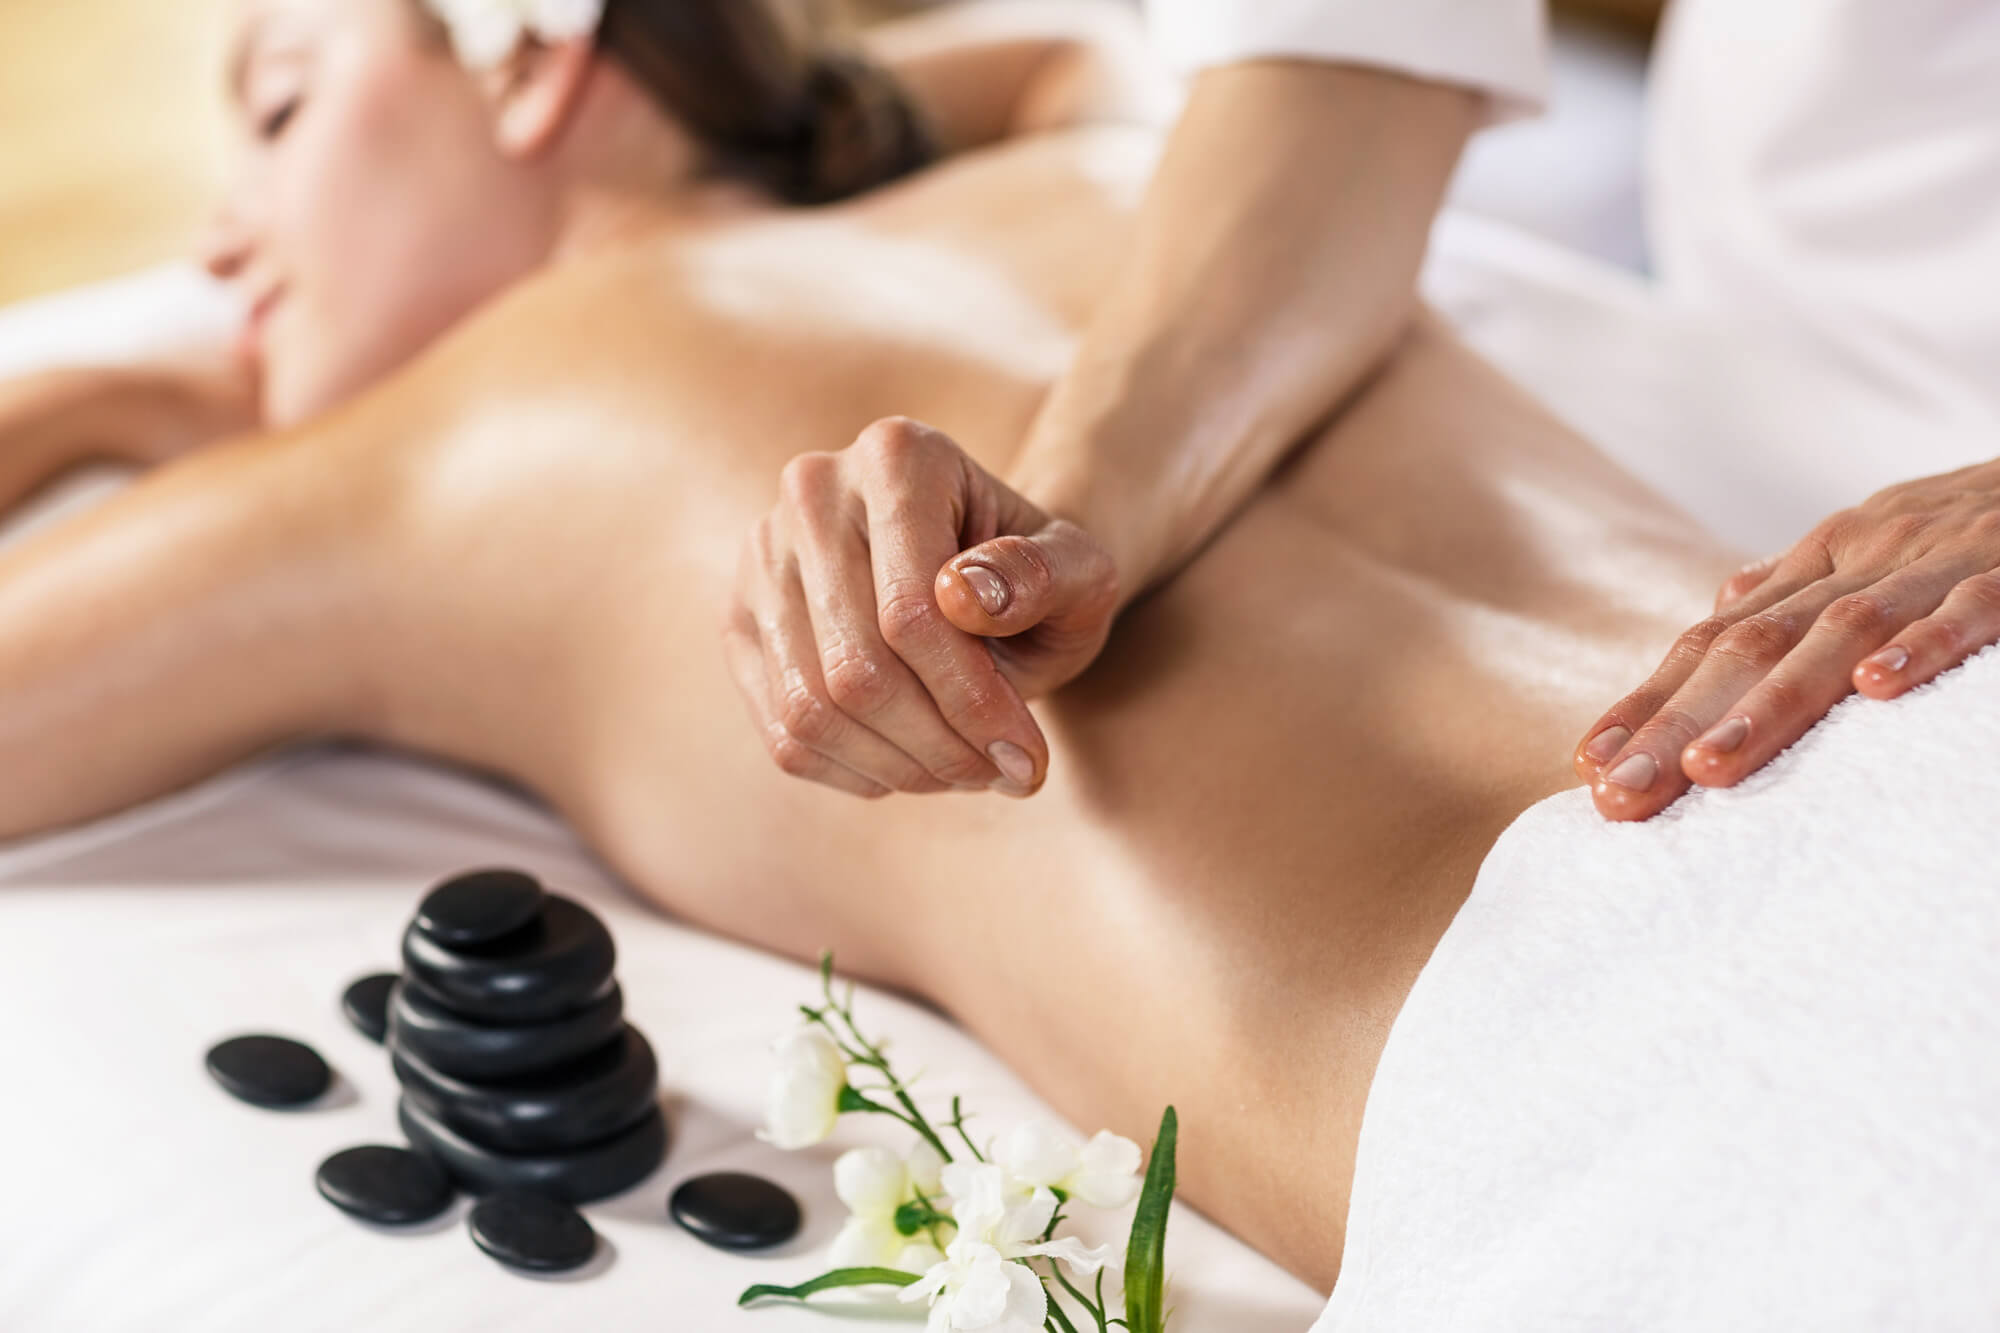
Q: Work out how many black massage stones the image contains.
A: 10